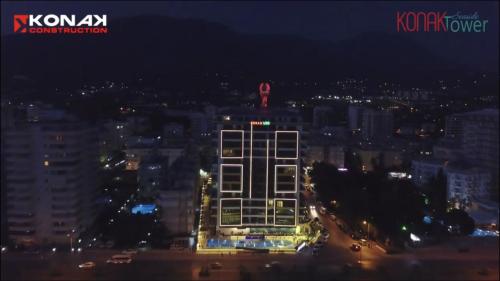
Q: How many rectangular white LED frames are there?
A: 6